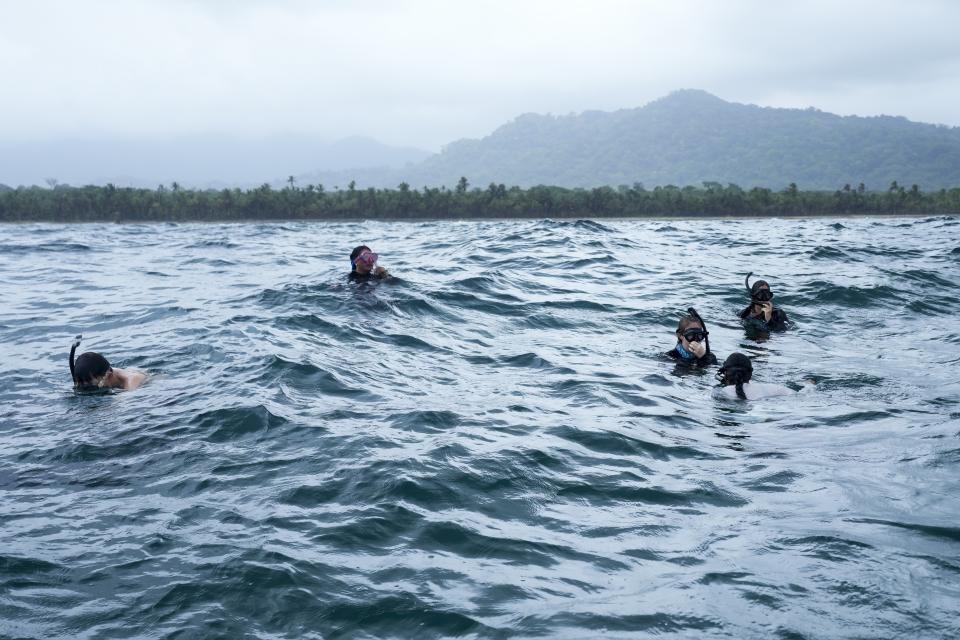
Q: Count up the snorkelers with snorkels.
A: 3